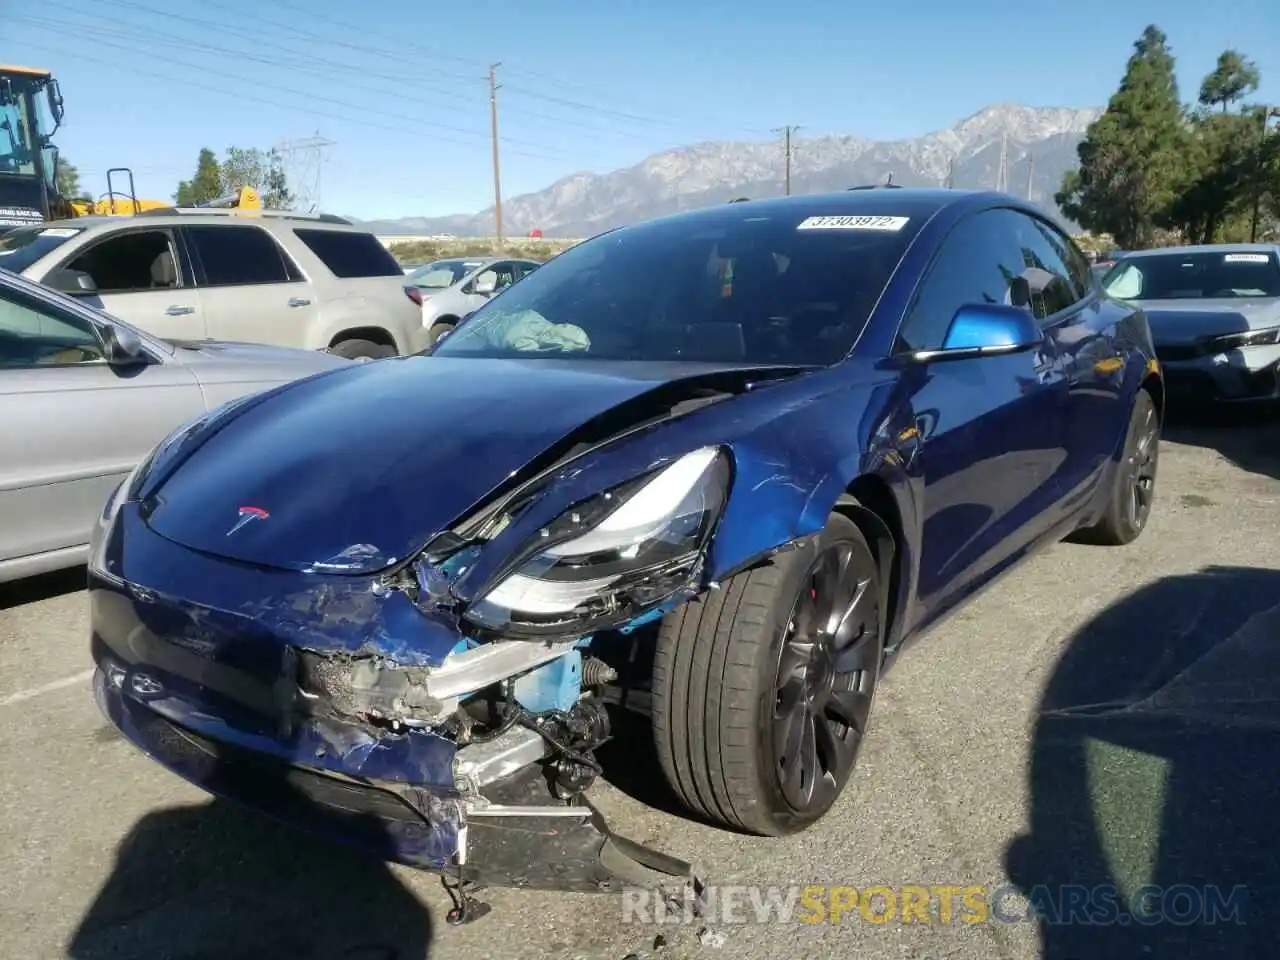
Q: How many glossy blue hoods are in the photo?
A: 1